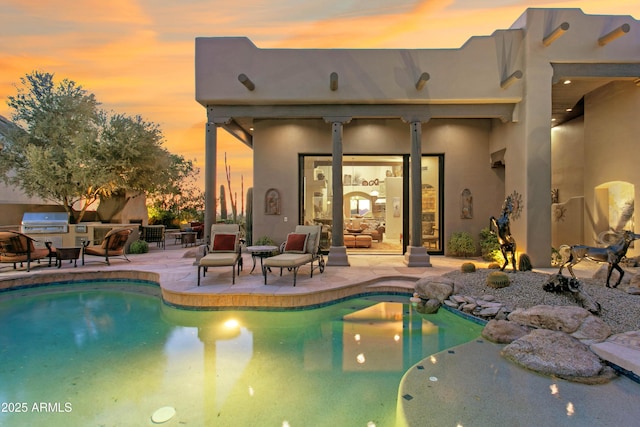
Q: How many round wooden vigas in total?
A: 6